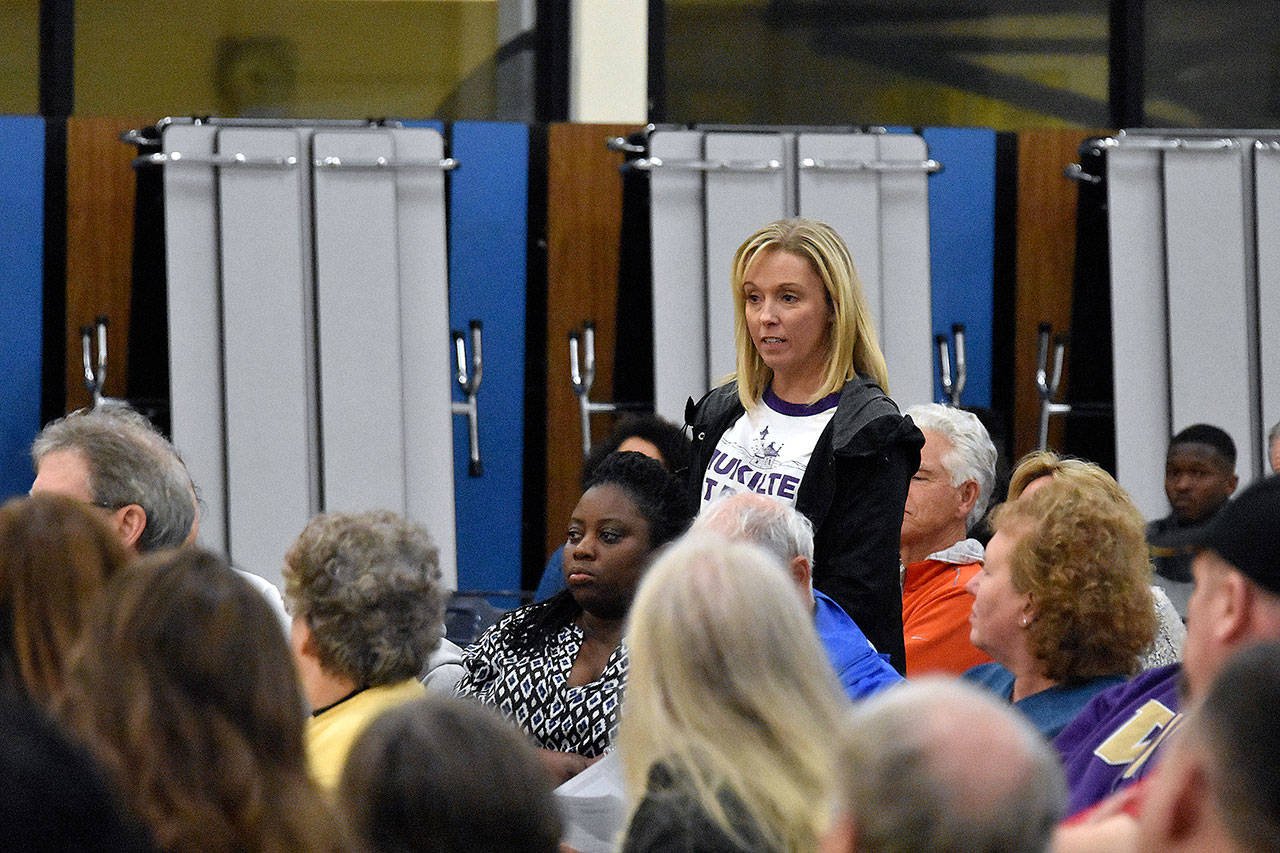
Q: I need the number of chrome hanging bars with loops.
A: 5